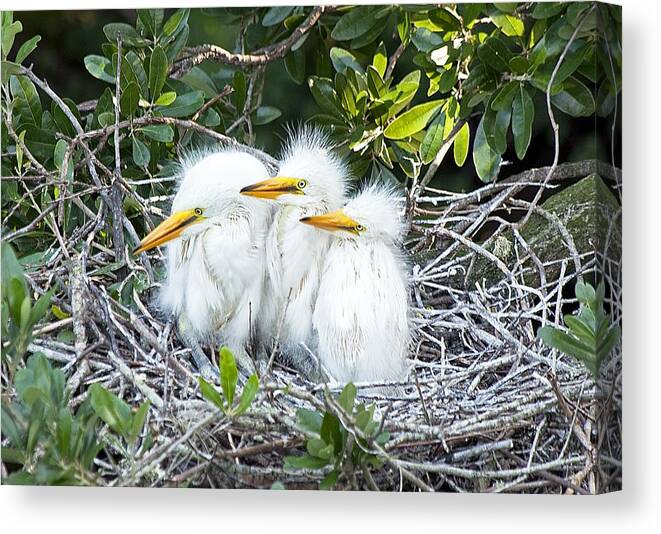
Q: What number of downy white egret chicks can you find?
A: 3